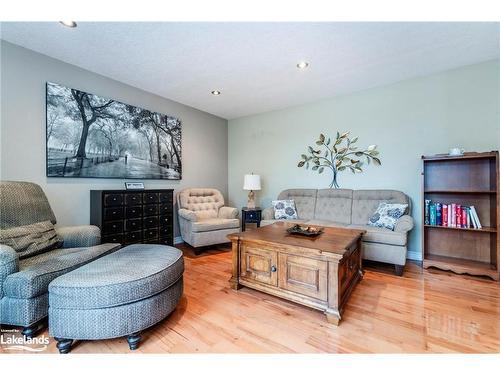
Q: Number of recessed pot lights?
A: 3